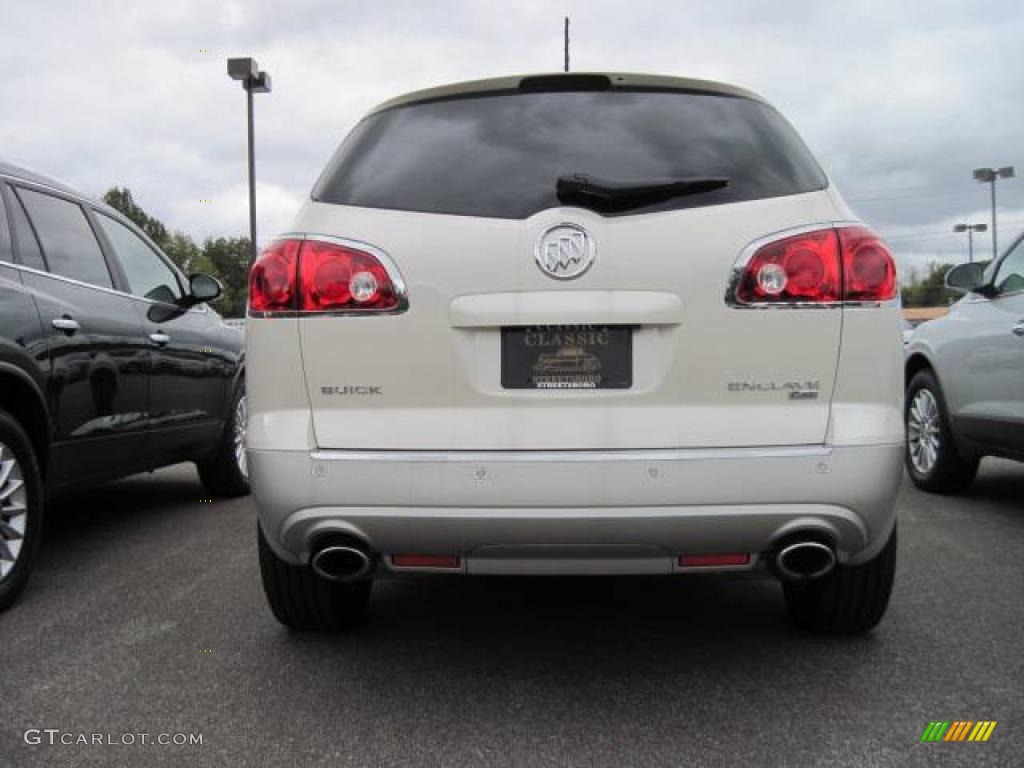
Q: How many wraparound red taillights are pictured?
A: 2